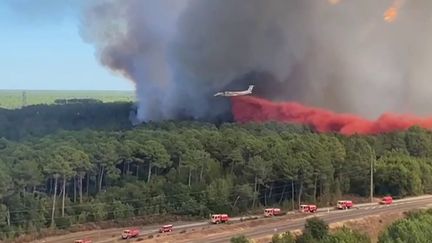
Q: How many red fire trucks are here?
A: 8